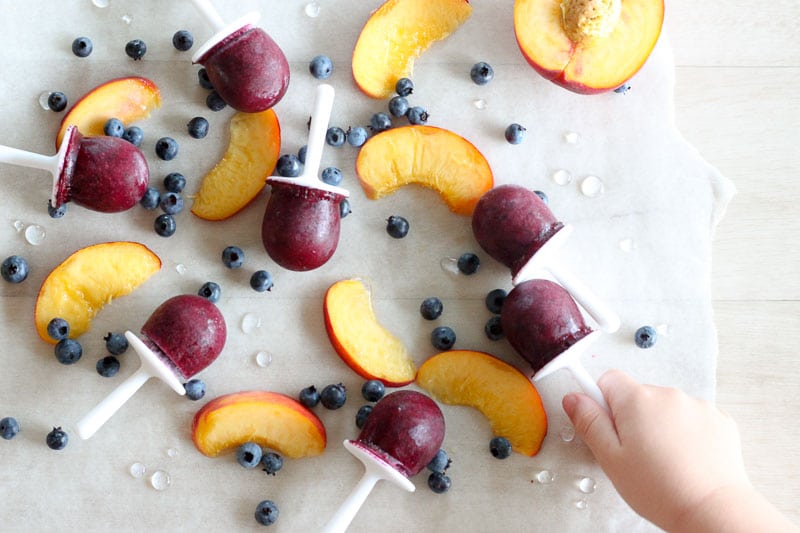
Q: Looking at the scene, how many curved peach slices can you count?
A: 8